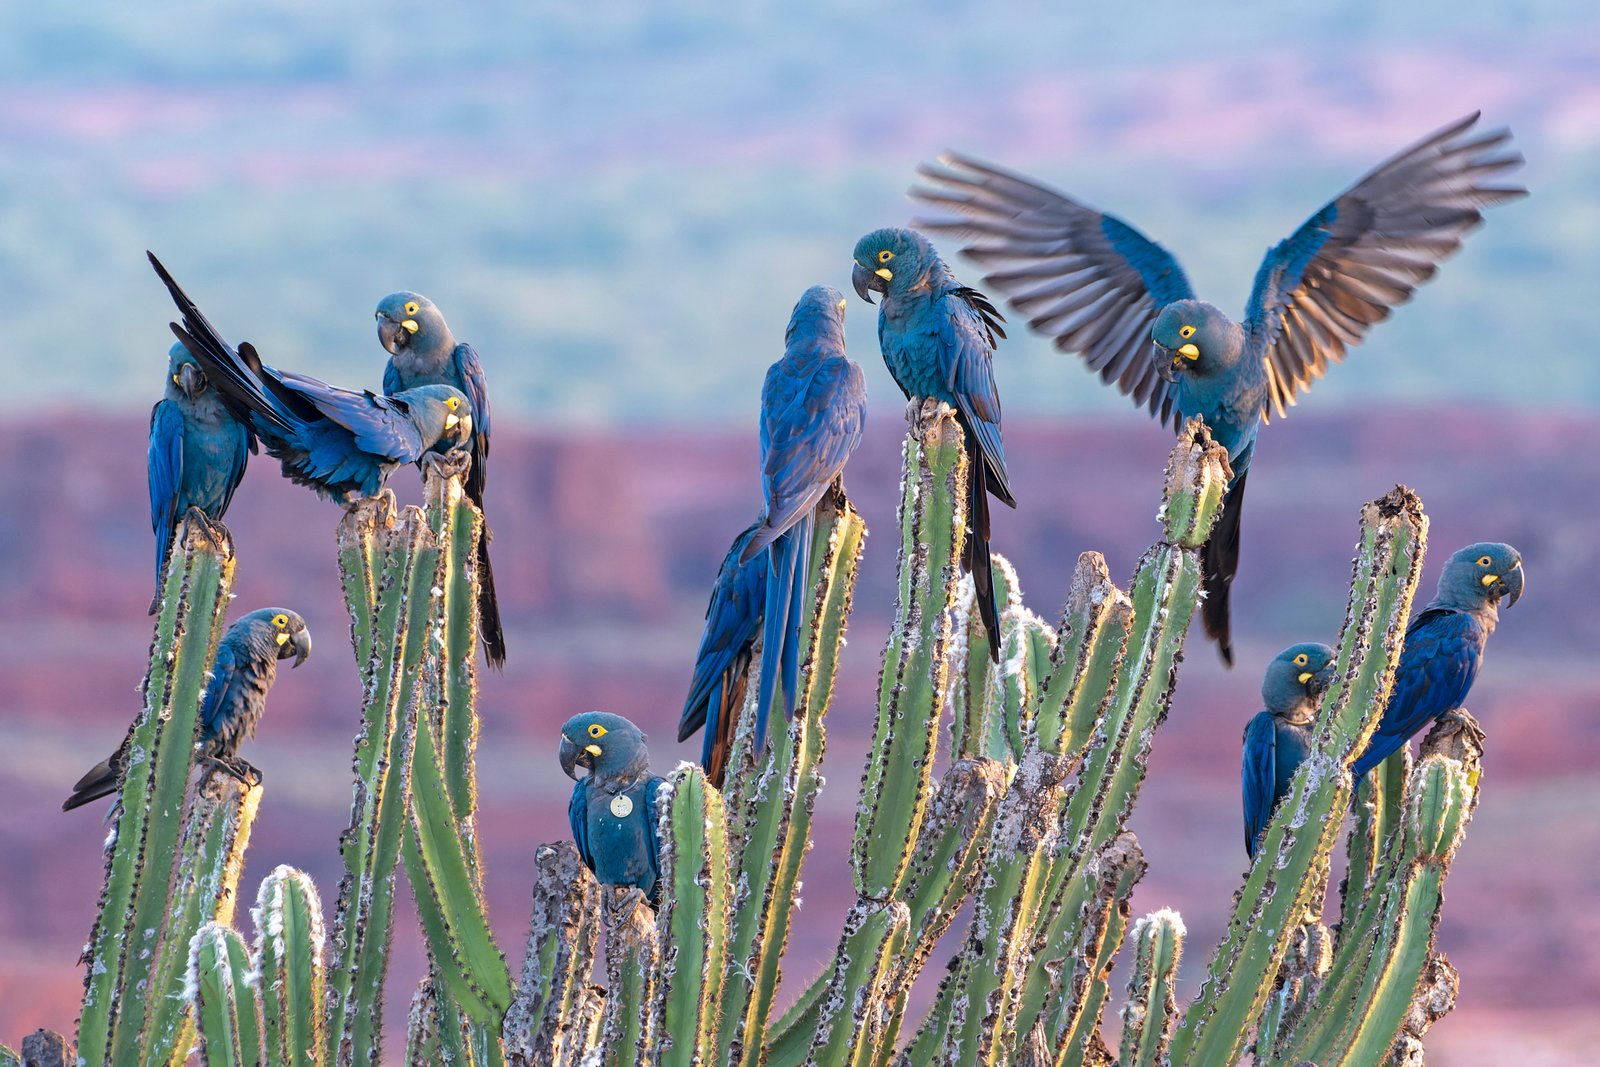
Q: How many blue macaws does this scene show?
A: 11